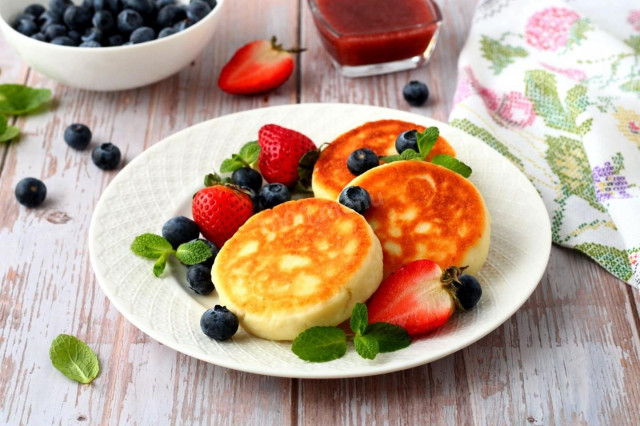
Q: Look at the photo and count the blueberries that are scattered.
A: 4